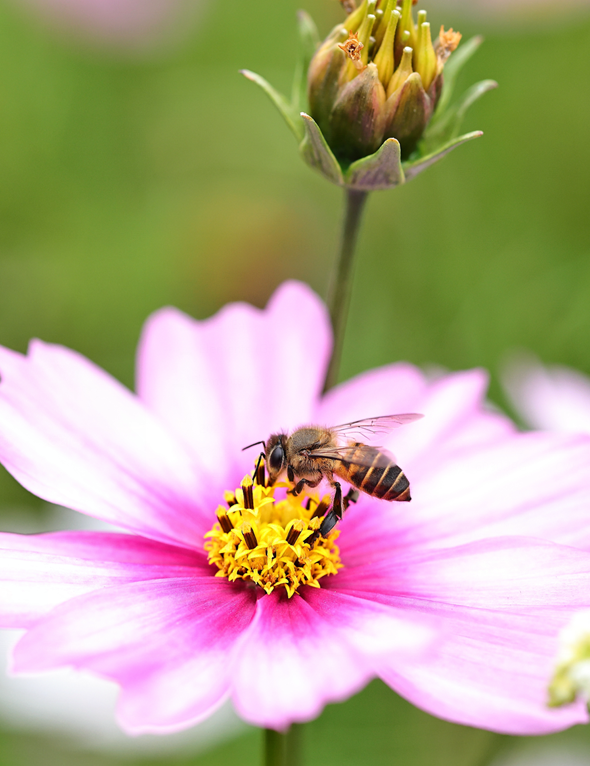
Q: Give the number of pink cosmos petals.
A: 8